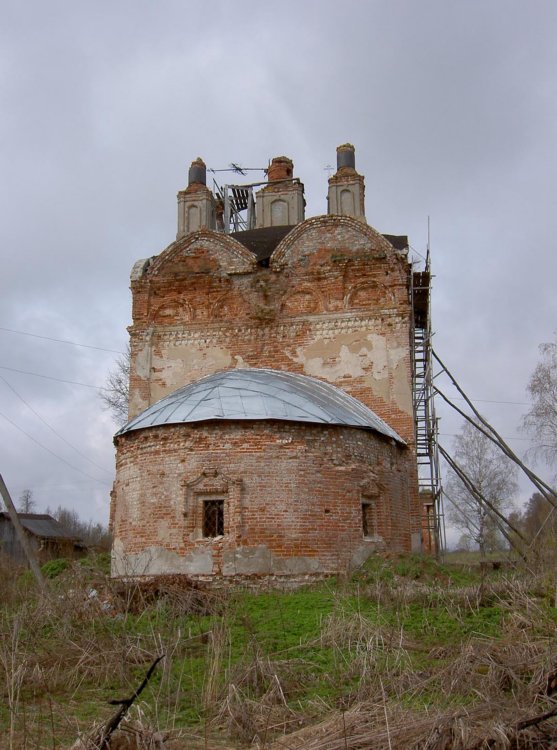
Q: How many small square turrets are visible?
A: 3